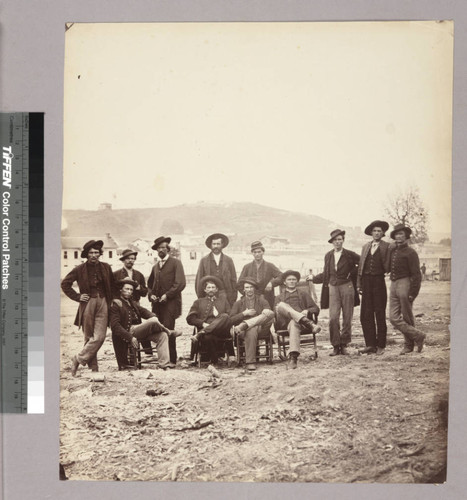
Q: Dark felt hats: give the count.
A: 11